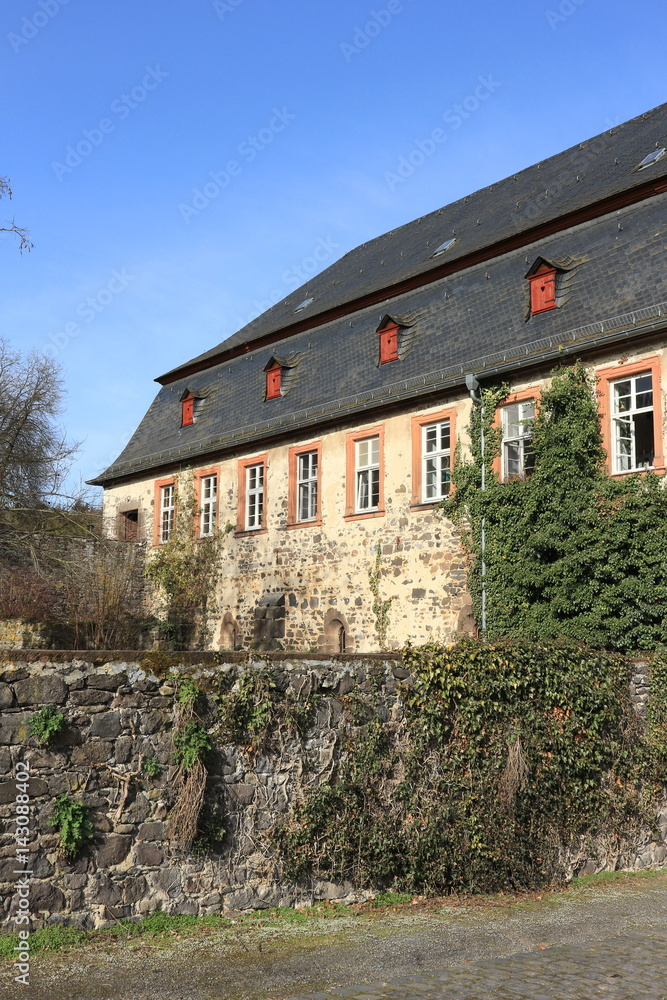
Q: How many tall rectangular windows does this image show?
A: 8